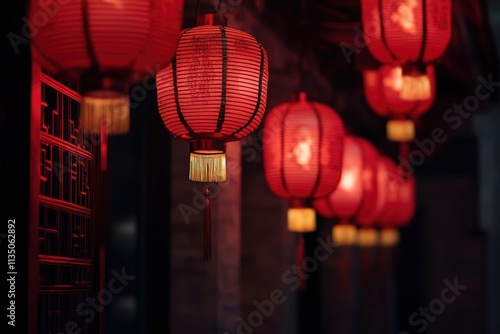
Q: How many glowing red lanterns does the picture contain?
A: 8